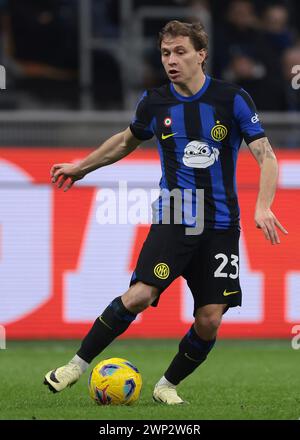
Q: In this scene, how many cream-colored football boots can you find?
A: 2